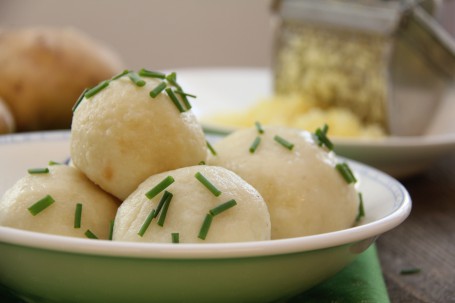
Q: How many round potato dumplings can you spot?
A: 4